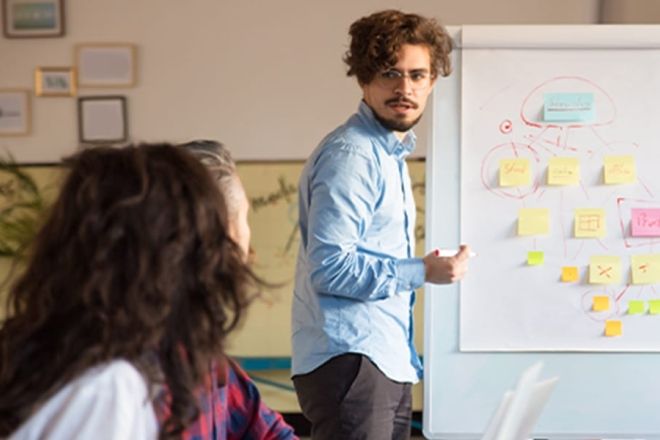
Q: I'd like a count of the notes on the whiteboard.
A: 15